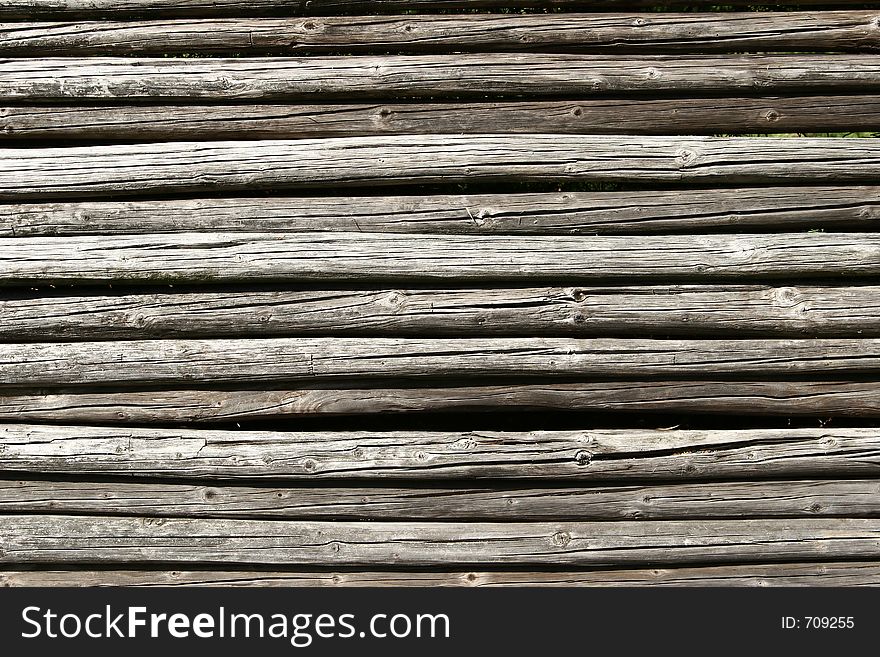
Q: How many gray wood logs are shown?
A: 14